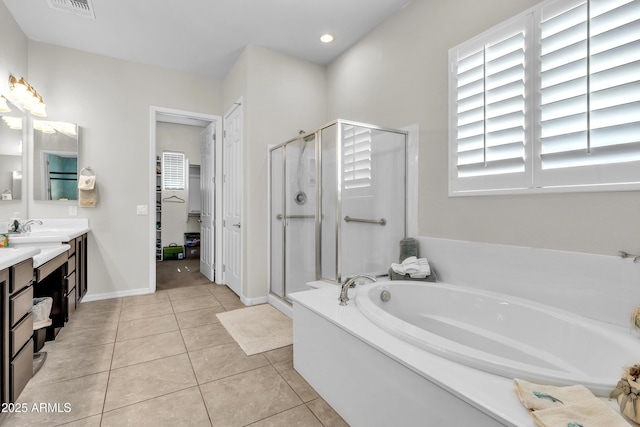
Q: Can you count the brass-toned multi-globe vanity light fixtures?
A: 1